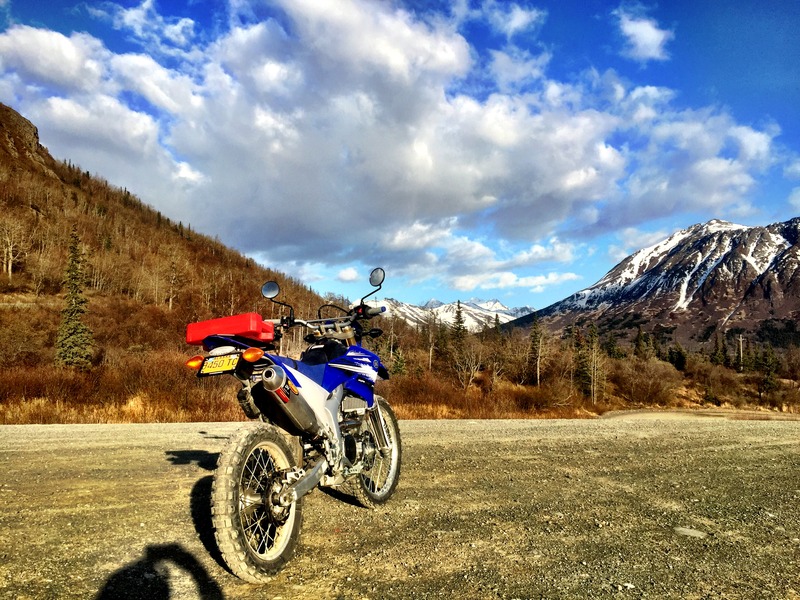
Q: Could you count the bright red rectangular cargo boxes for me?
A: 1